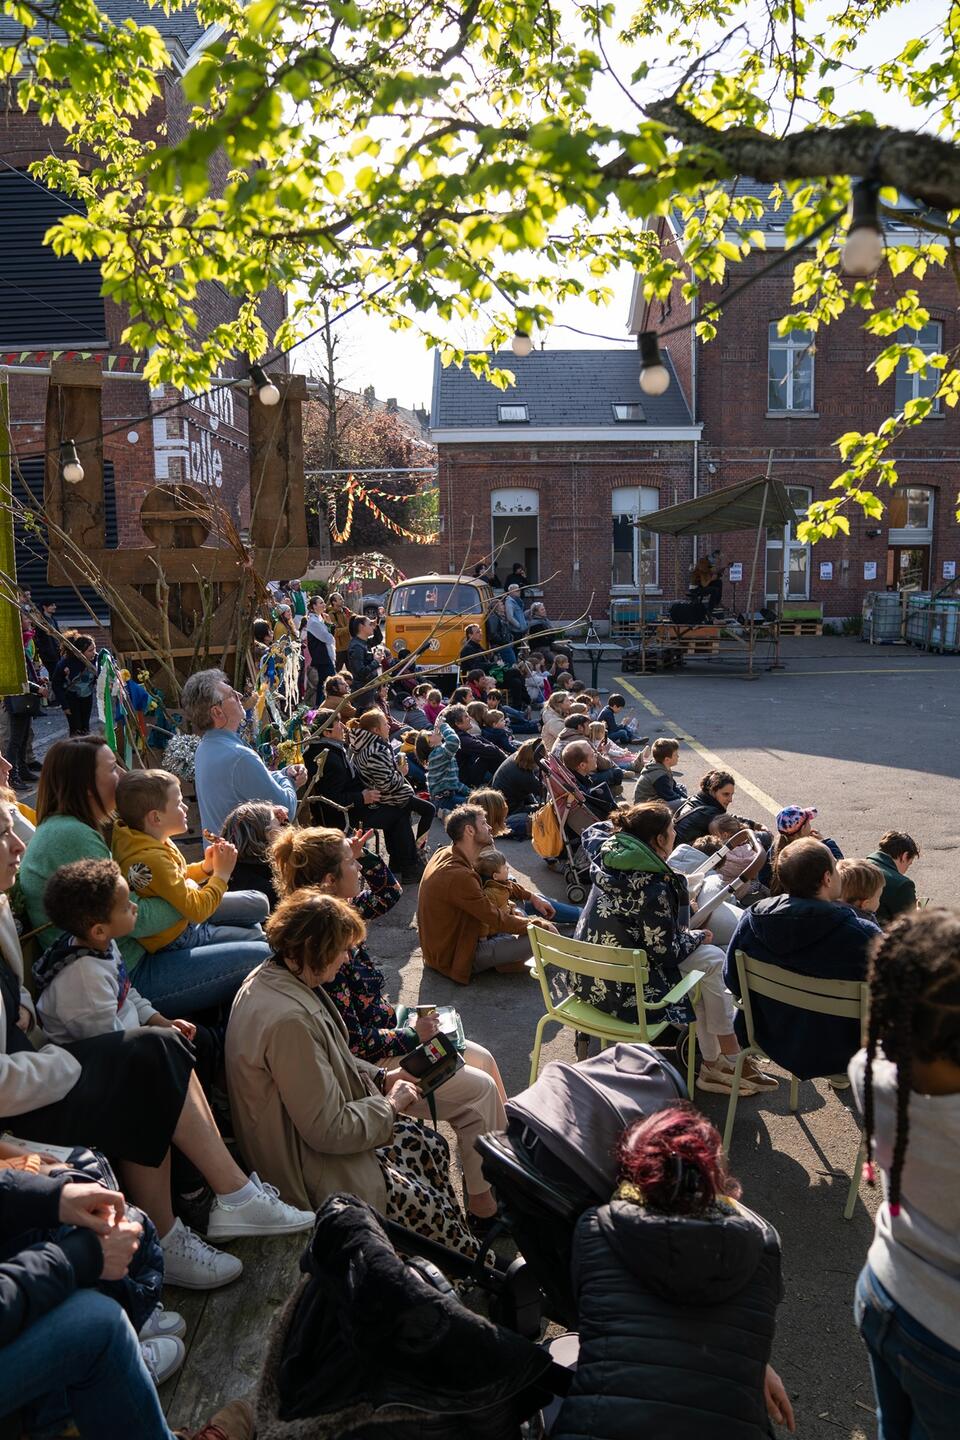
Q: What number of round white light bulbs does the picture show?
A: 5